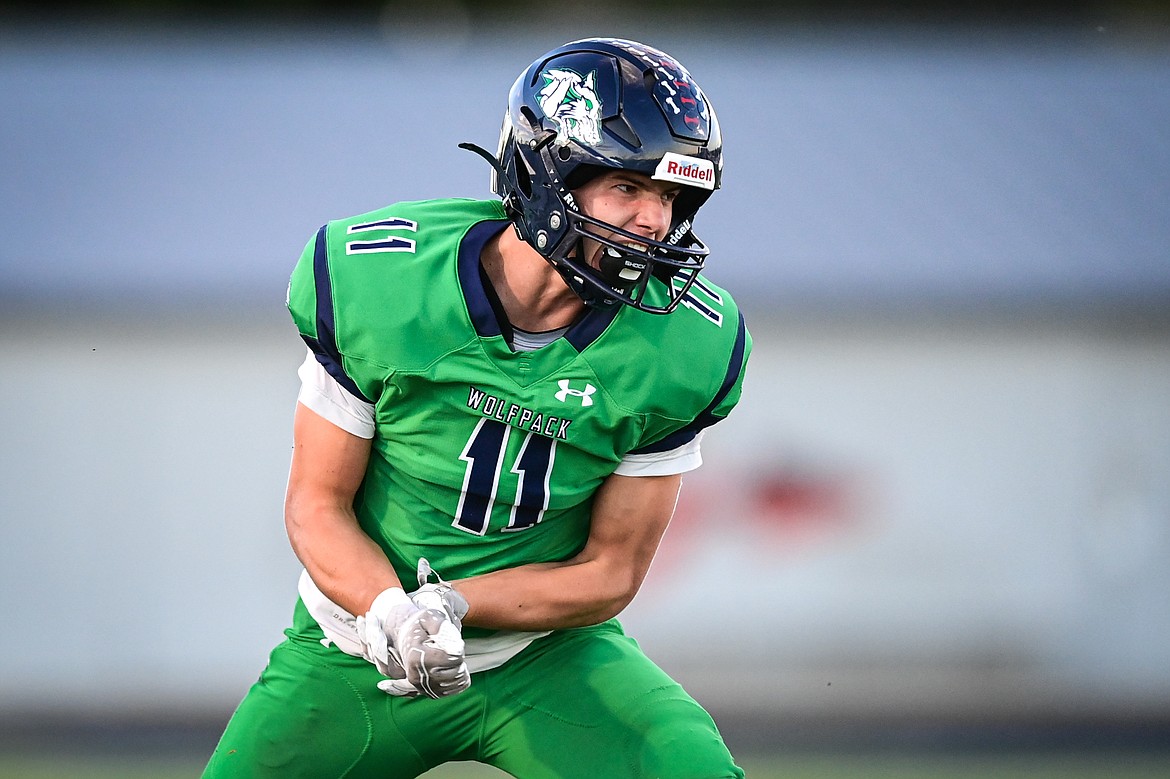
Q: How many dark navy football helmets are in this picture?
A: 1